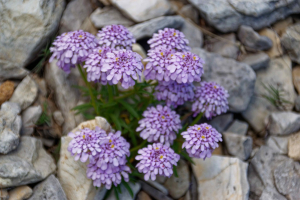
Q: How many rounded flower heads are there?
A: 15